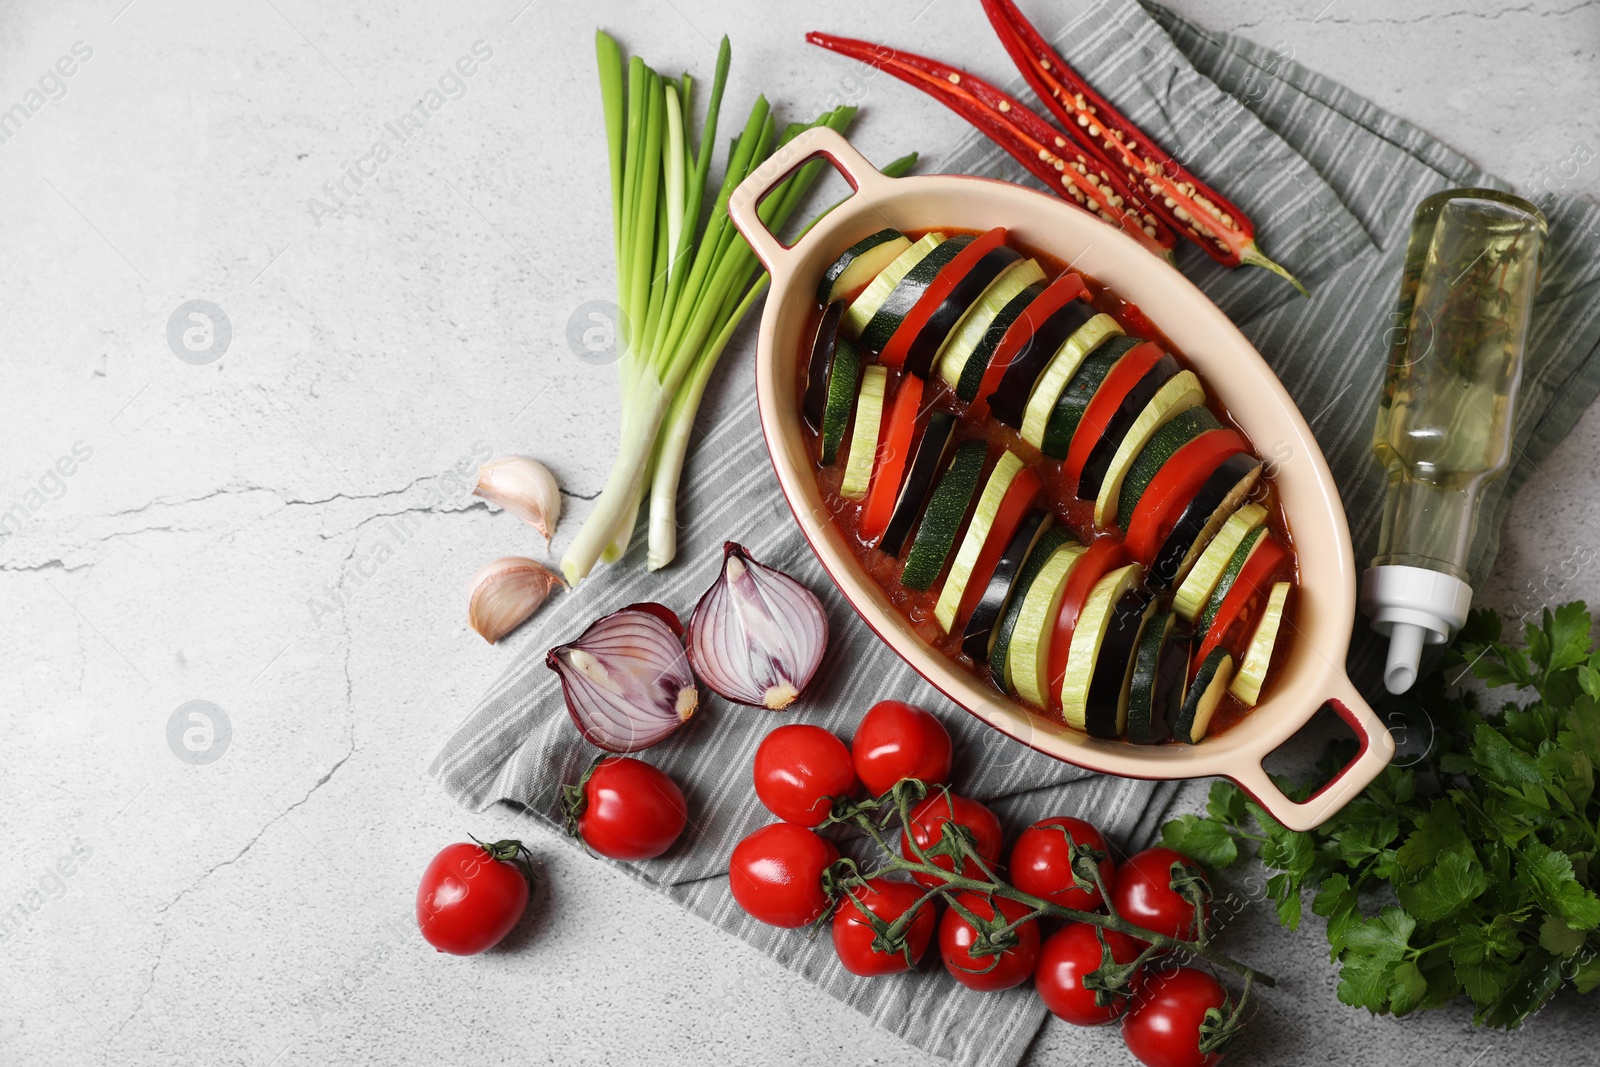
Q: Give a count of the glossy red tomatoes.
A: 12